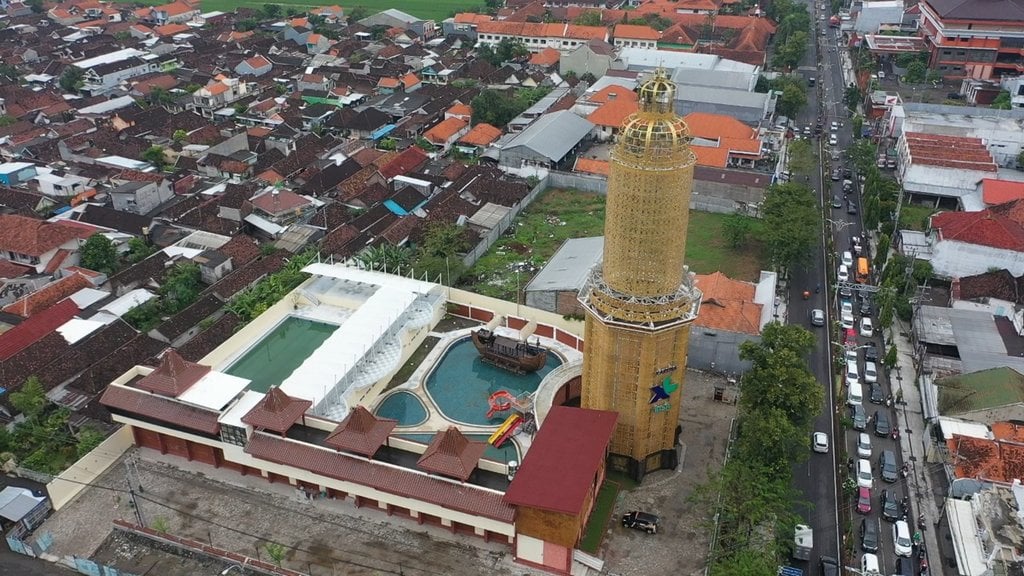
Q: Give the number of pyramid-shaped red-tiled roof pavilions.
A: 4